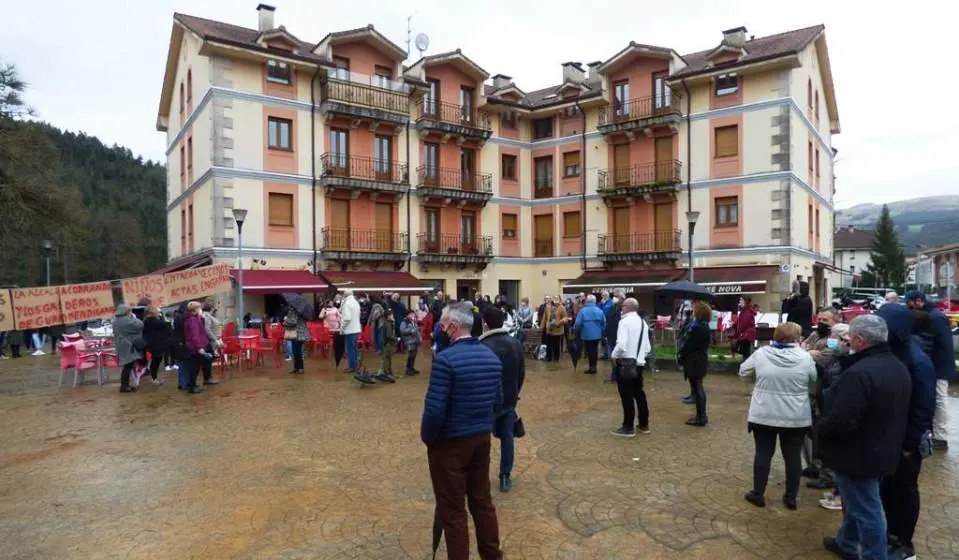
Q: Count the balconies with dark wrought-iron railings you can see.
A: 9